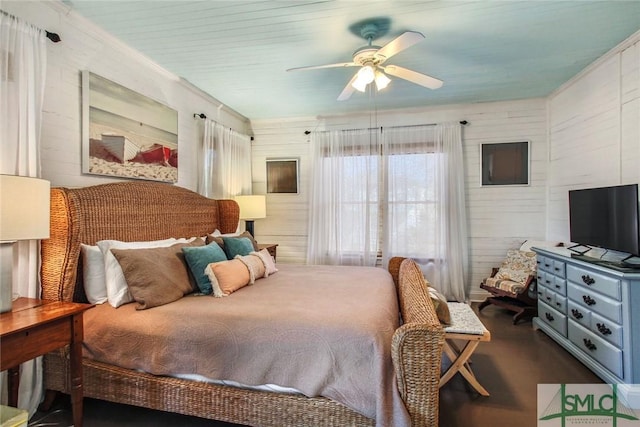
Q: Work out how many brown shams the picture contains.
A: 2